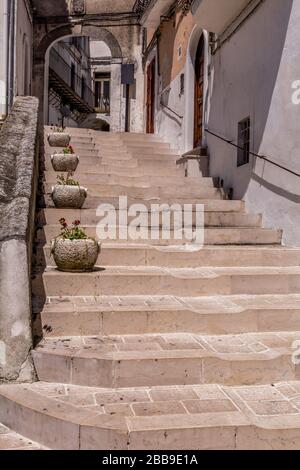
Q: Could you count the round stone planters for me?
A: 4